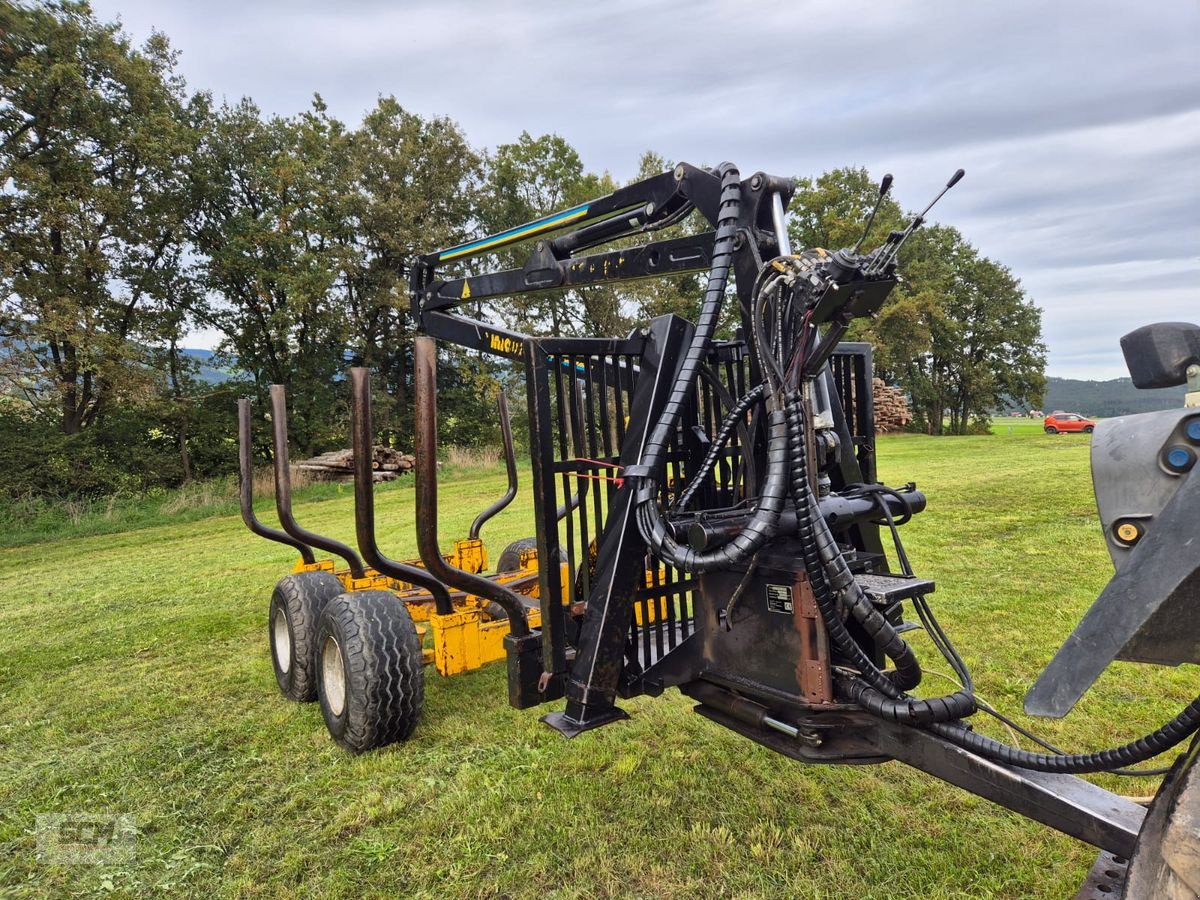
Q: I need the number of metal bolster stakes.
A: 6